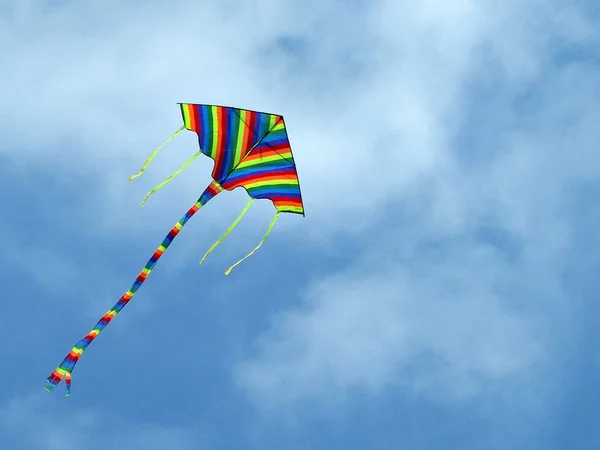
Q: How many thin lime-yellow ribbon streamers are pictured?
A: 4